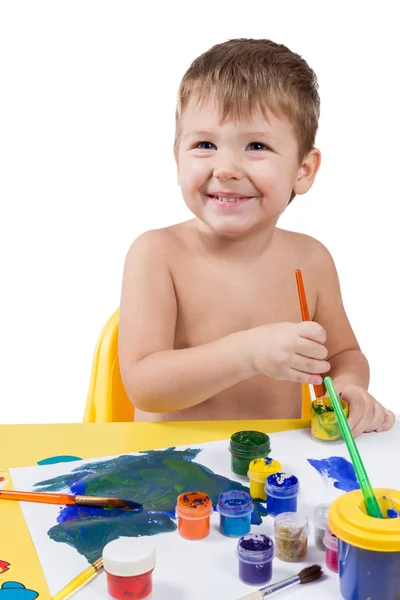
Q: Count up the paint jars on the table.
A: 11